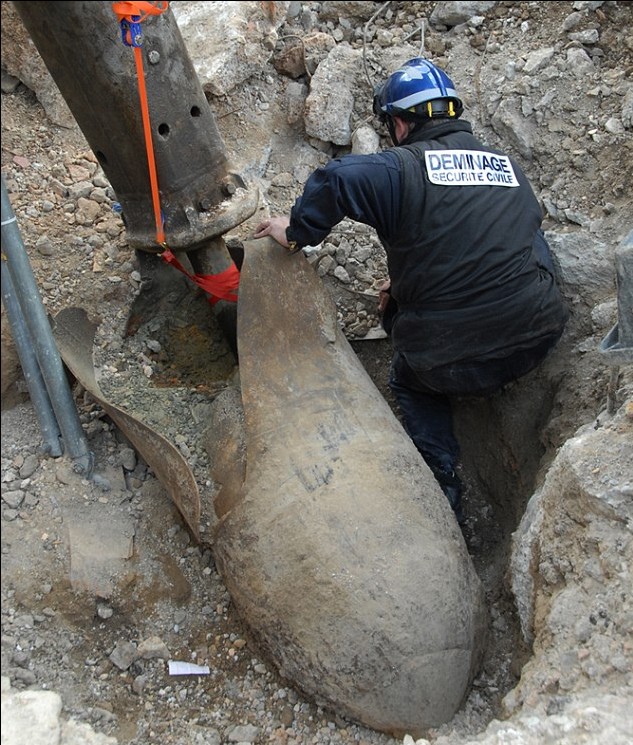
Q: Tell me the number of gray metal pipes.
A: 2